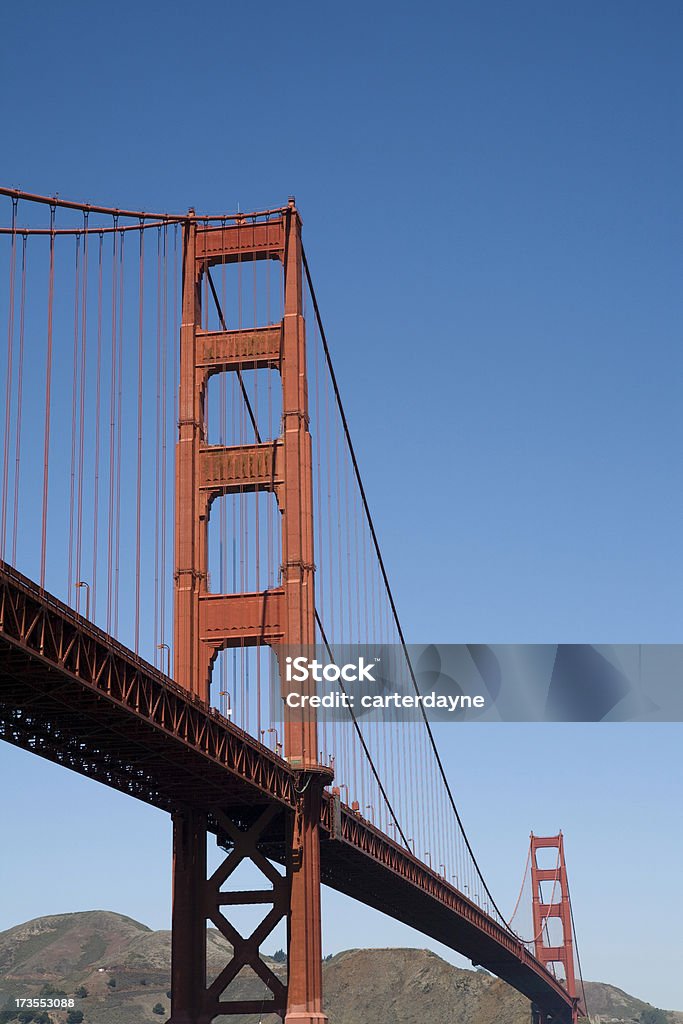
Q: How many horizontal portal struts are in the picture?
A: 8